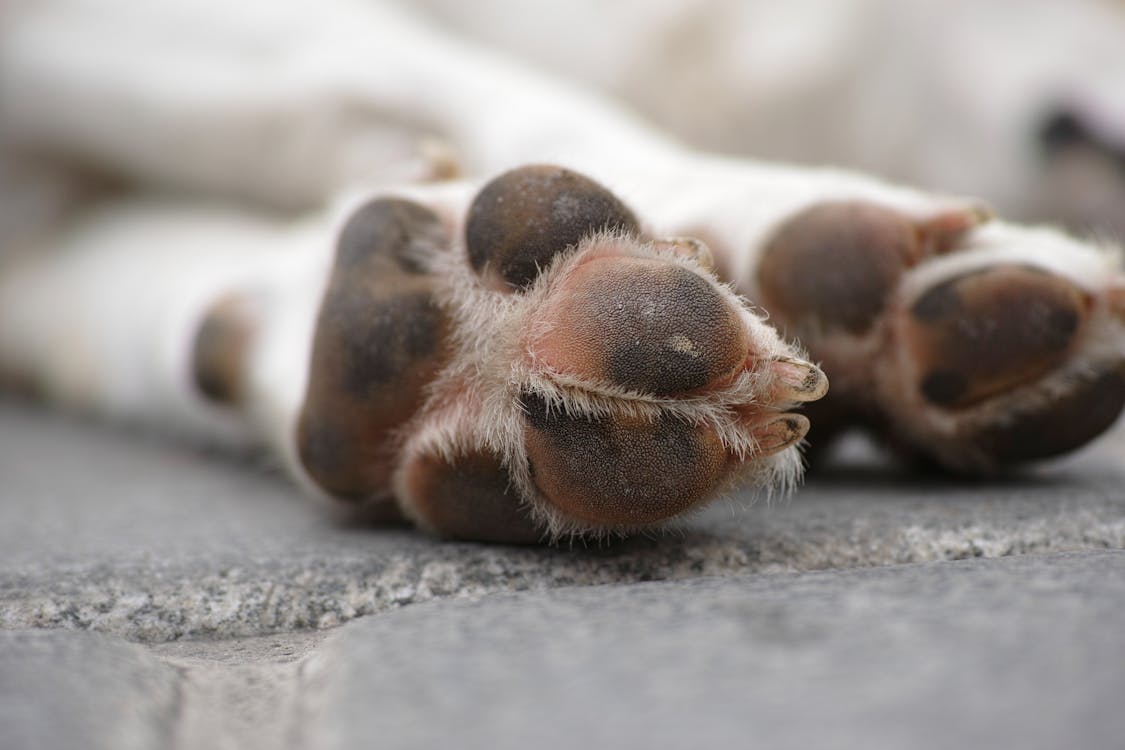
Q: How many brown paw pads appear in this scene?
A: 9